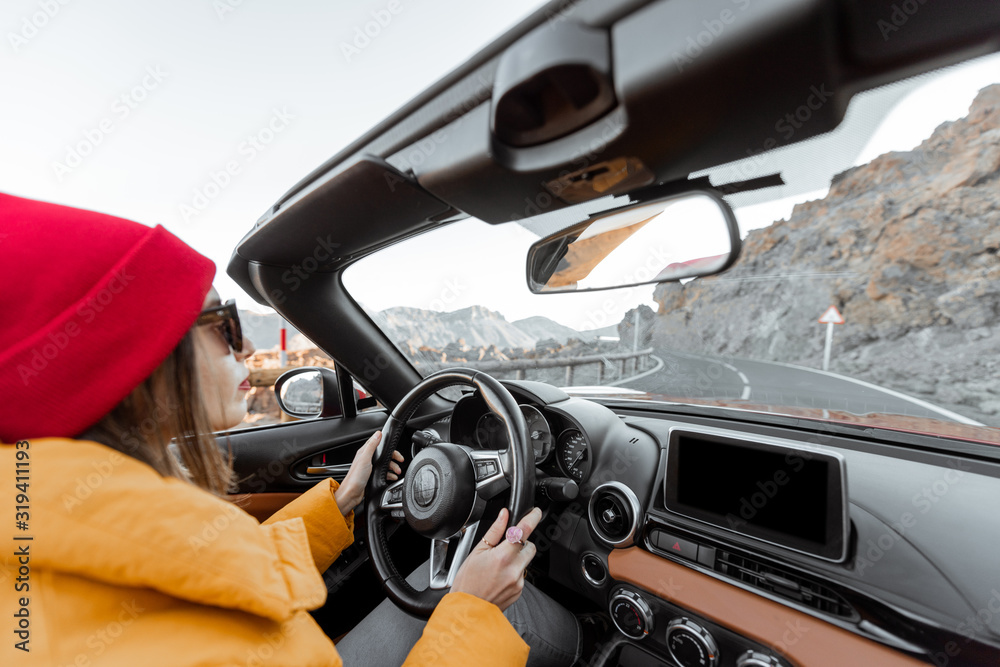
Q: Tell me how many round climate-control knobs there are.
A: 3